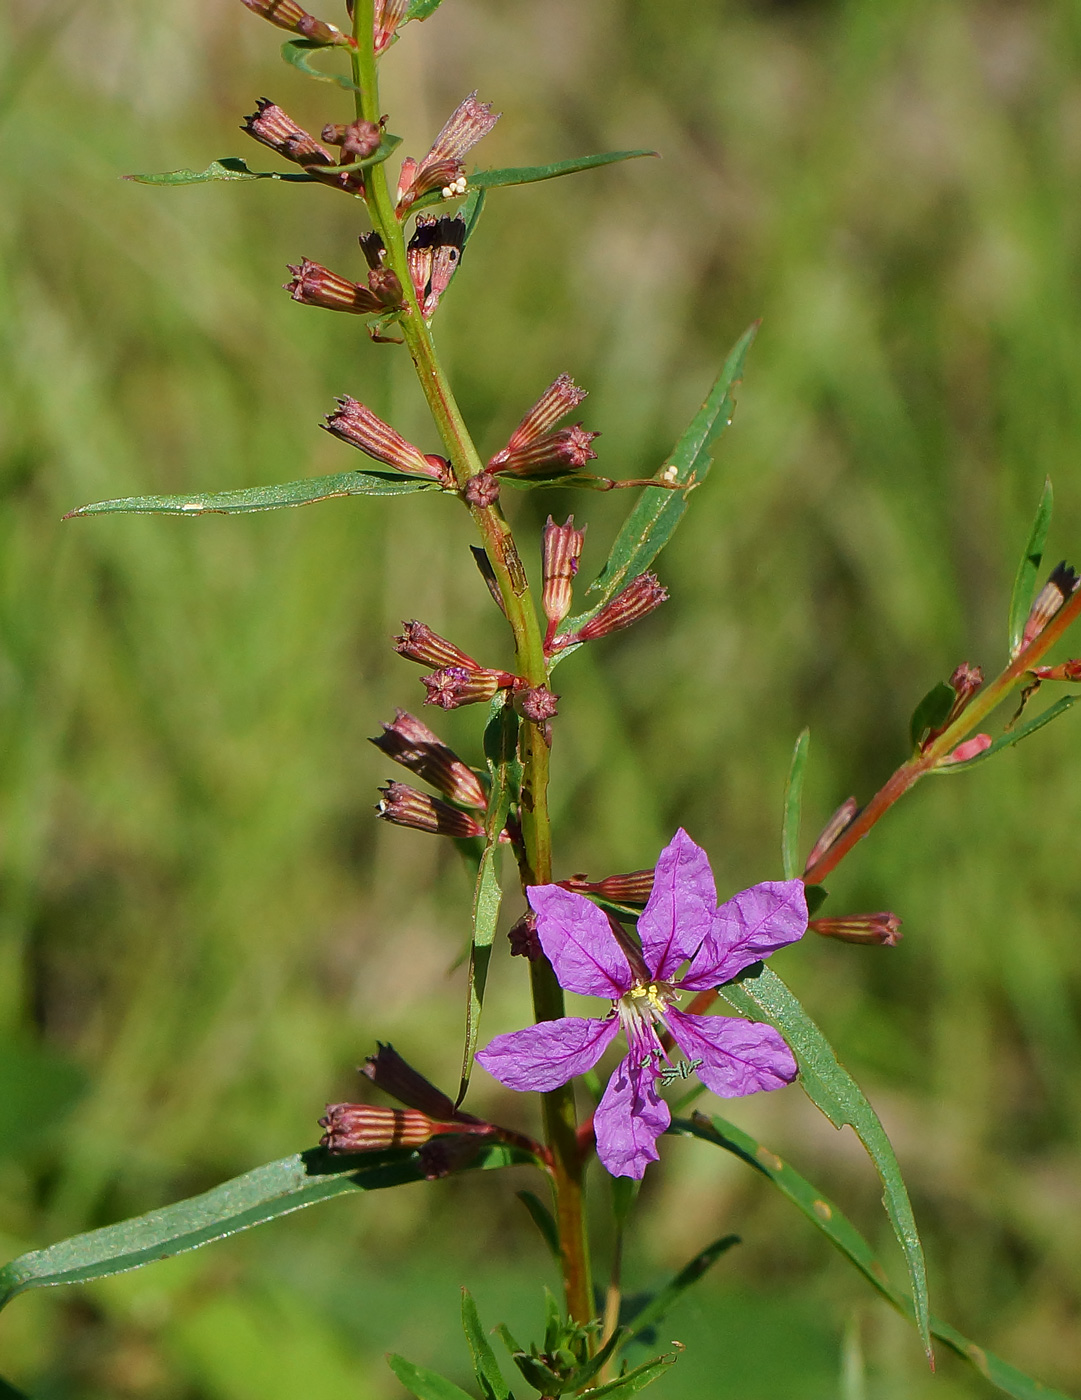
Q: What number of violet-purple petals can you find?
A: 6